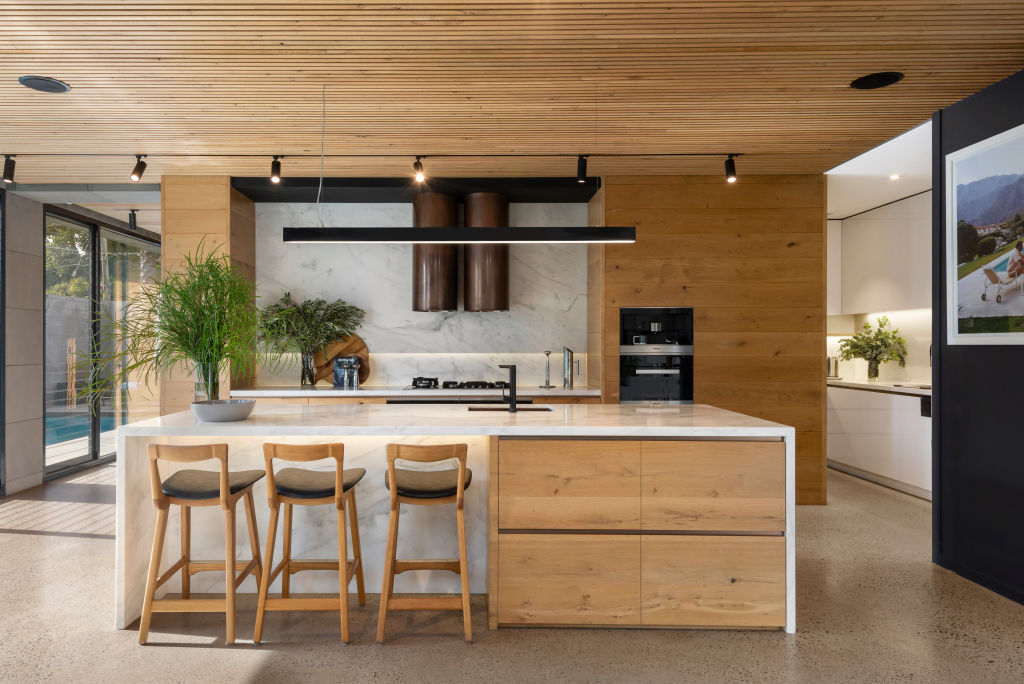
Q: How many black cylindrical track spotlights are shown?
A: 7